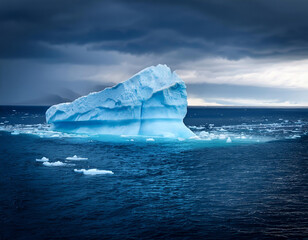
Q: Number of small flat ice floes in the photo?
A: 4